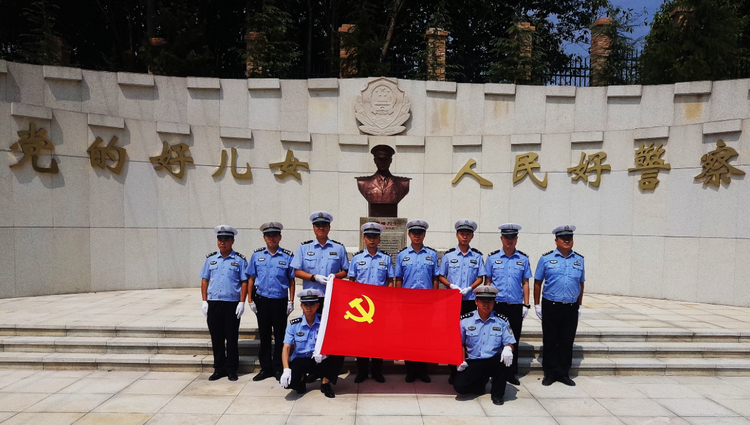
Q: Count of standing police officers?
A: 8